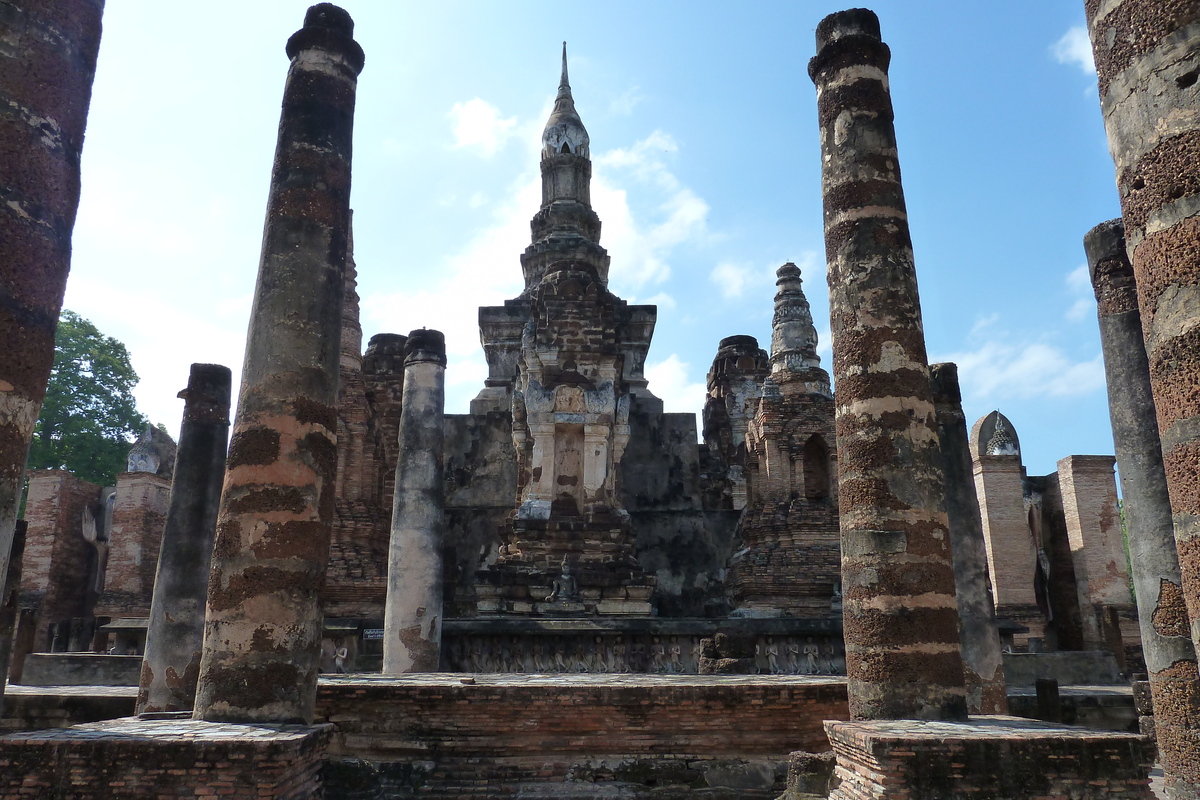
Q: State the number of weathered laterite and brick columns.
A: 8